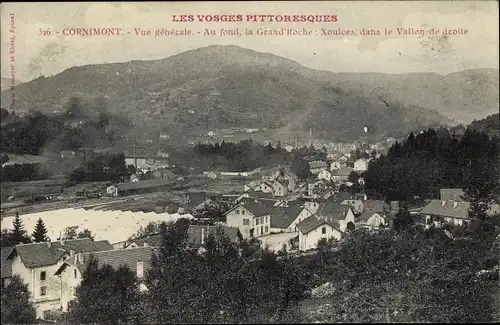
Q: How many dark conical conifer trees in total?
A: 2